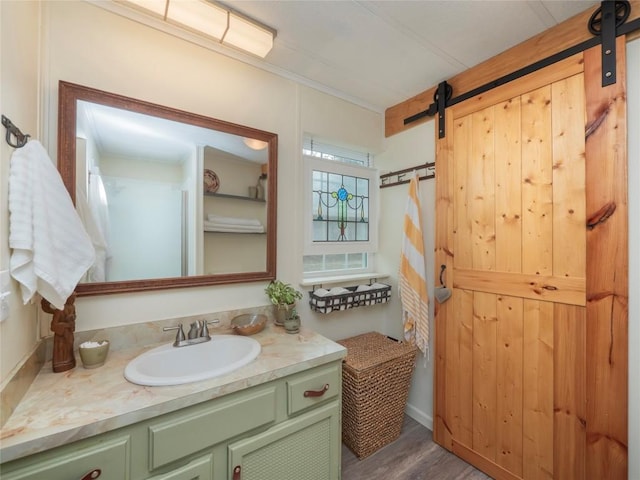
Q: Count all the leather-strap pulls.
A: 3